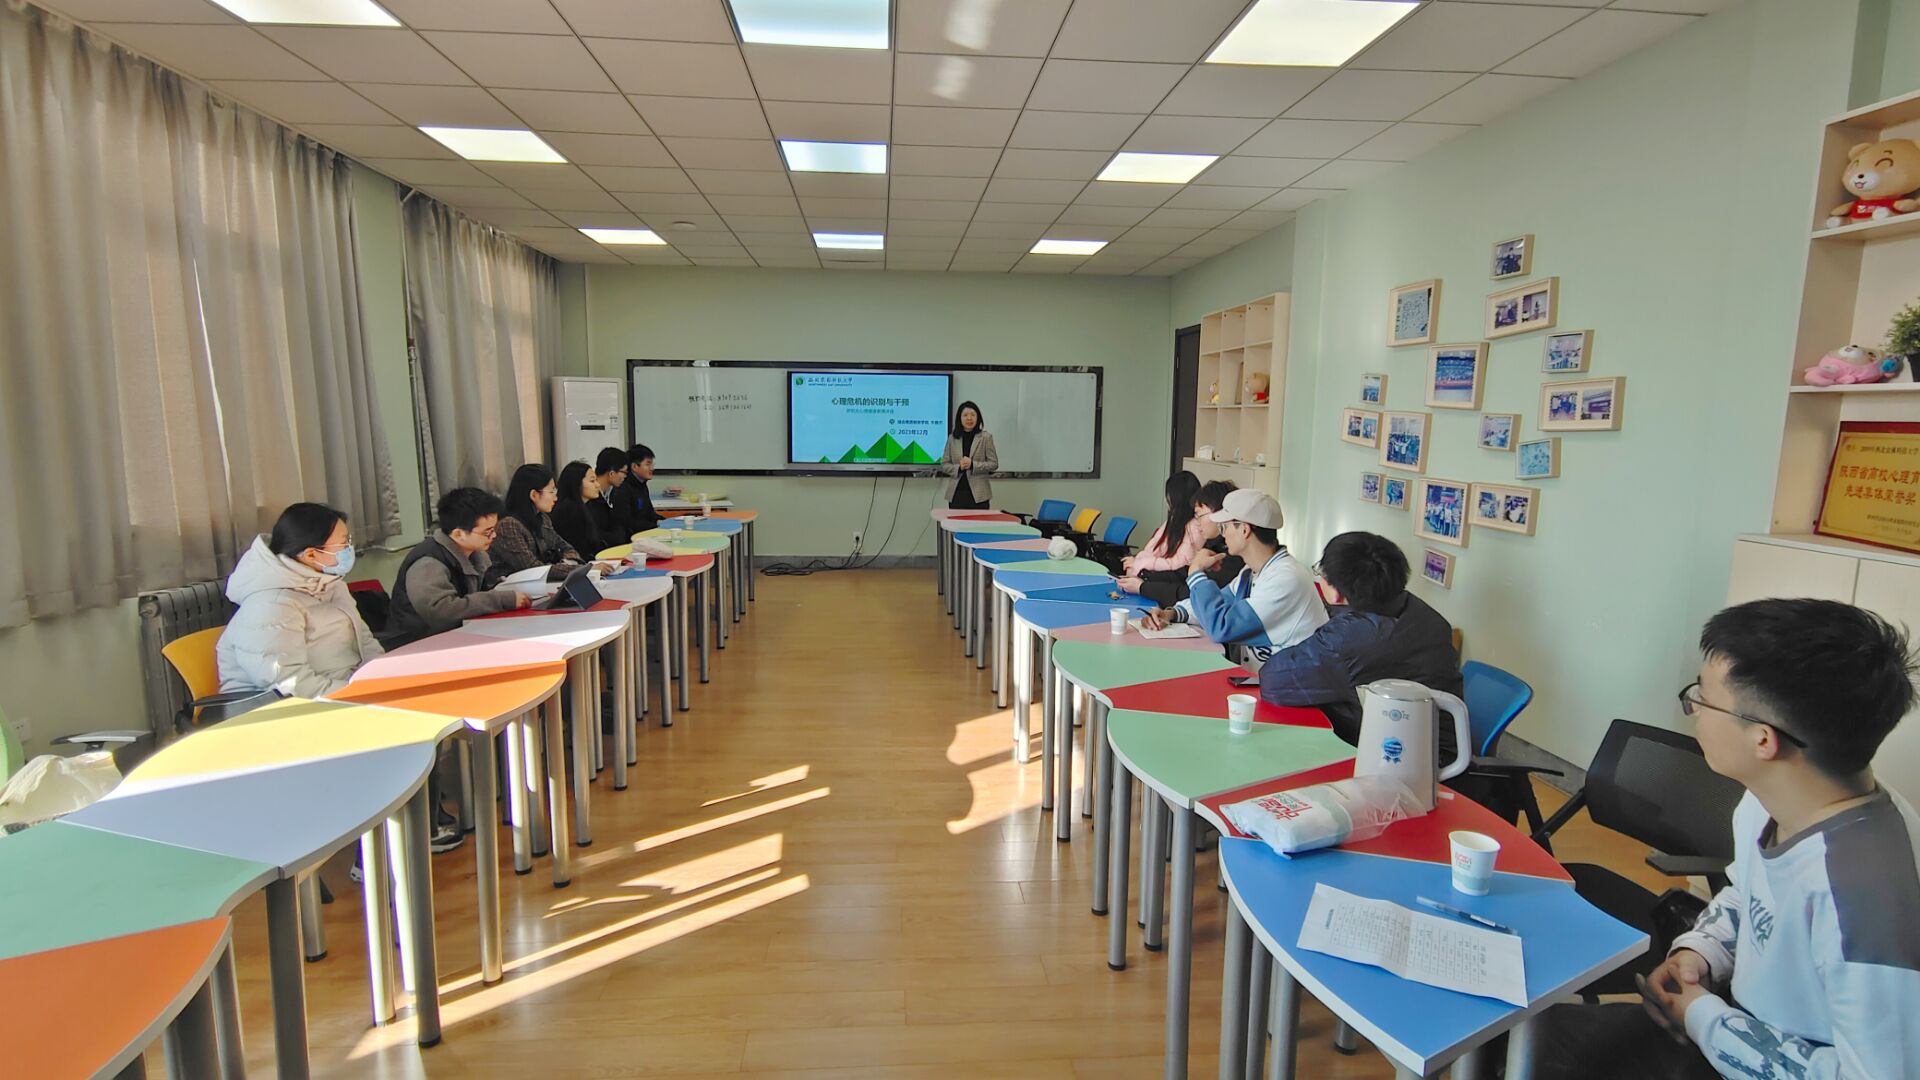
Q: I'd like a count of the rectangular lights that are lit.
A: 9